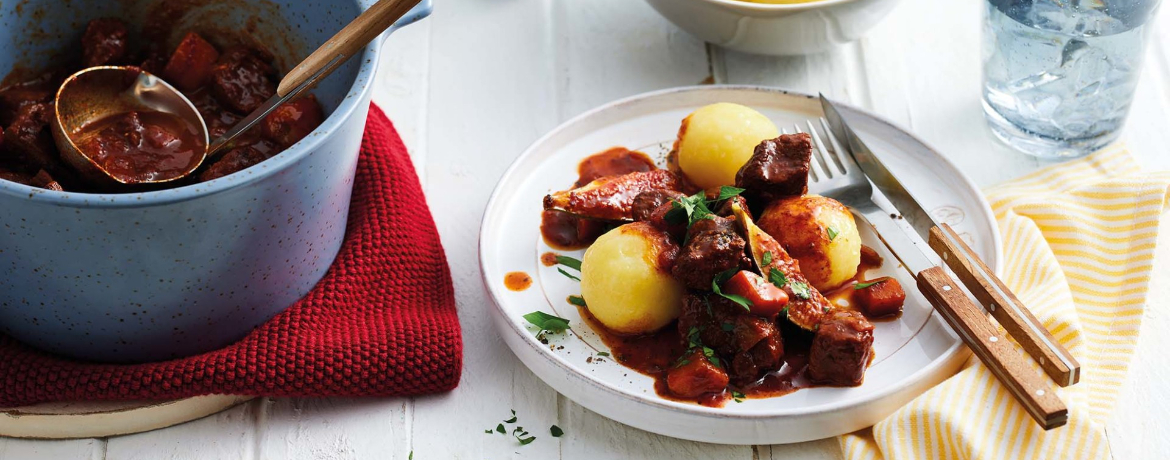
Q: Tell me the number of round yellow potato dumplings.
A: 3